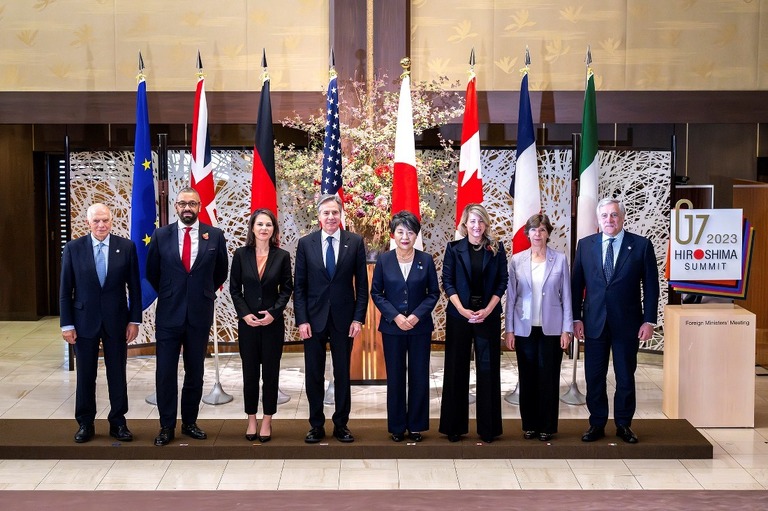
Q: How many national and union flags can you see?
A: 8